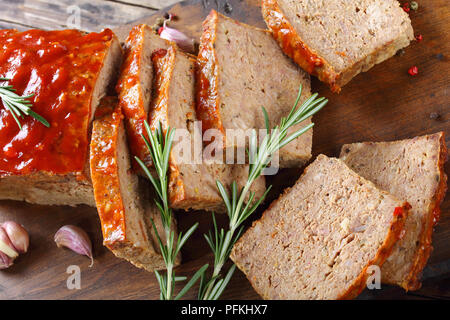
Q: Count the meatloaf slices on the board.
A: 7